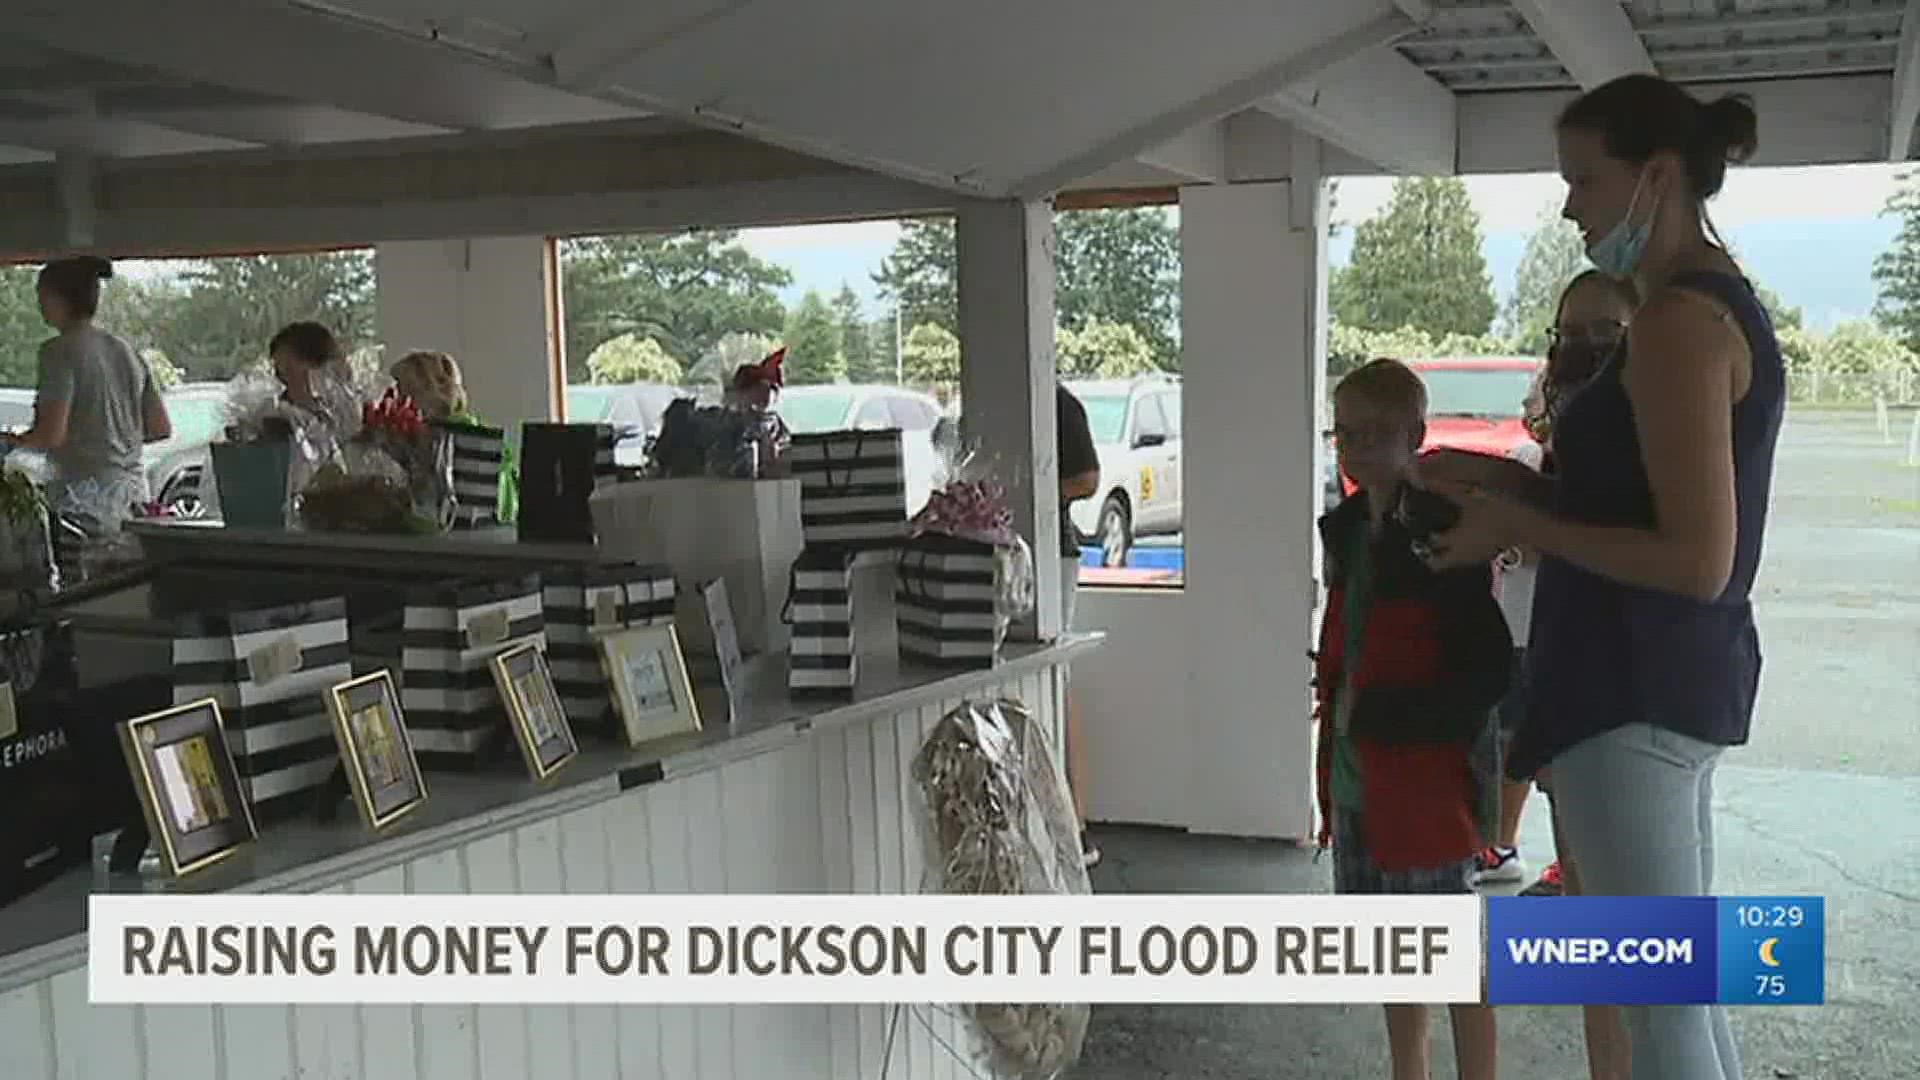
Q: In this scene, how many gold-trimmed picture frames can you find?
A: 4